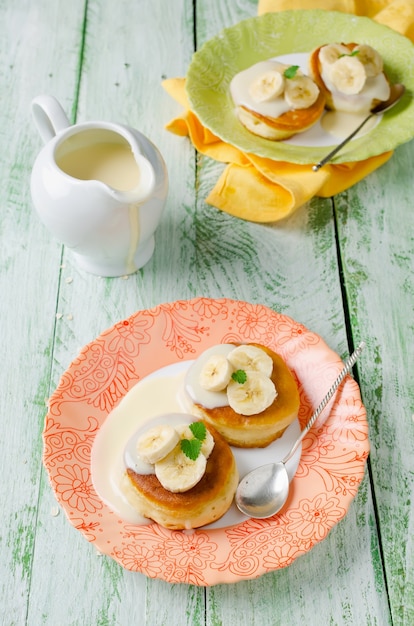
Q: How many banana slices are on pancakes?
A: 11